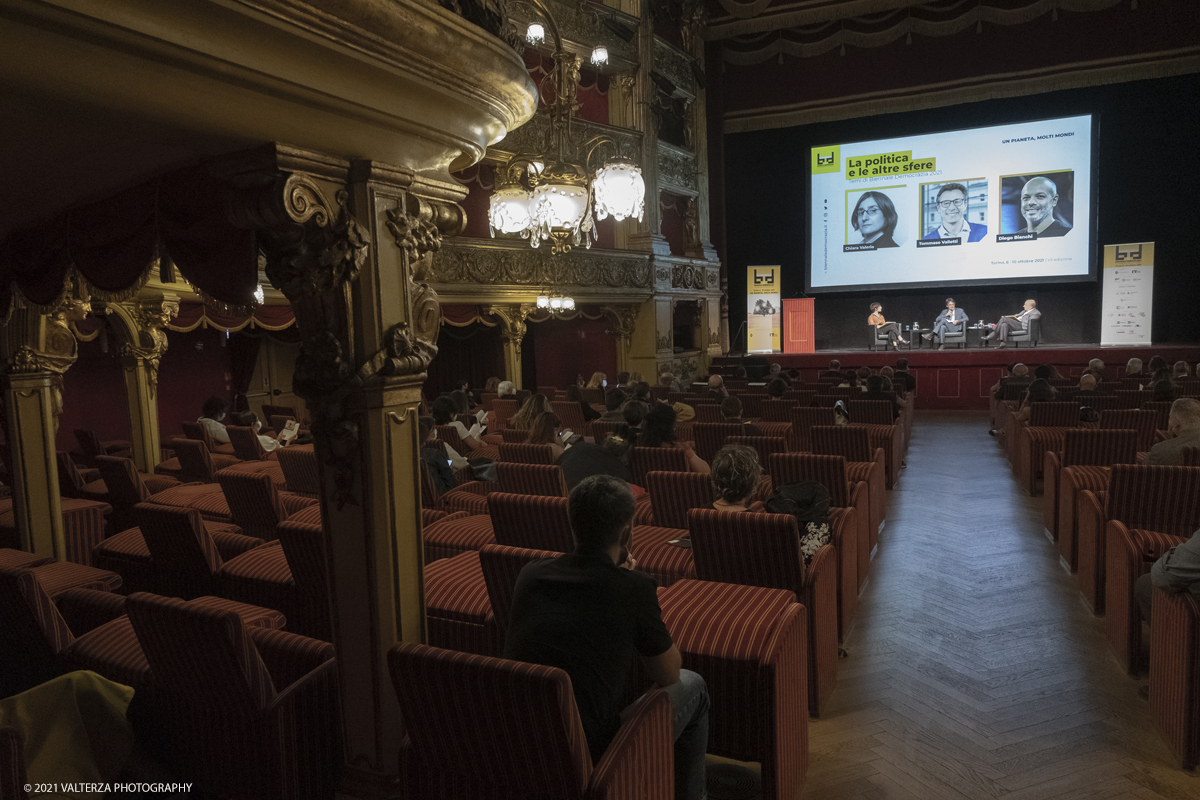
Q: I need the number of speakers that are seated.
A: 3